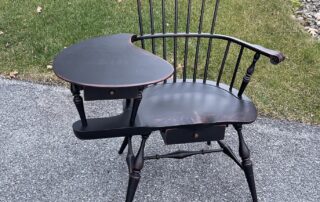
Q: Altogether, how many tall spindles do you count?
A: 7